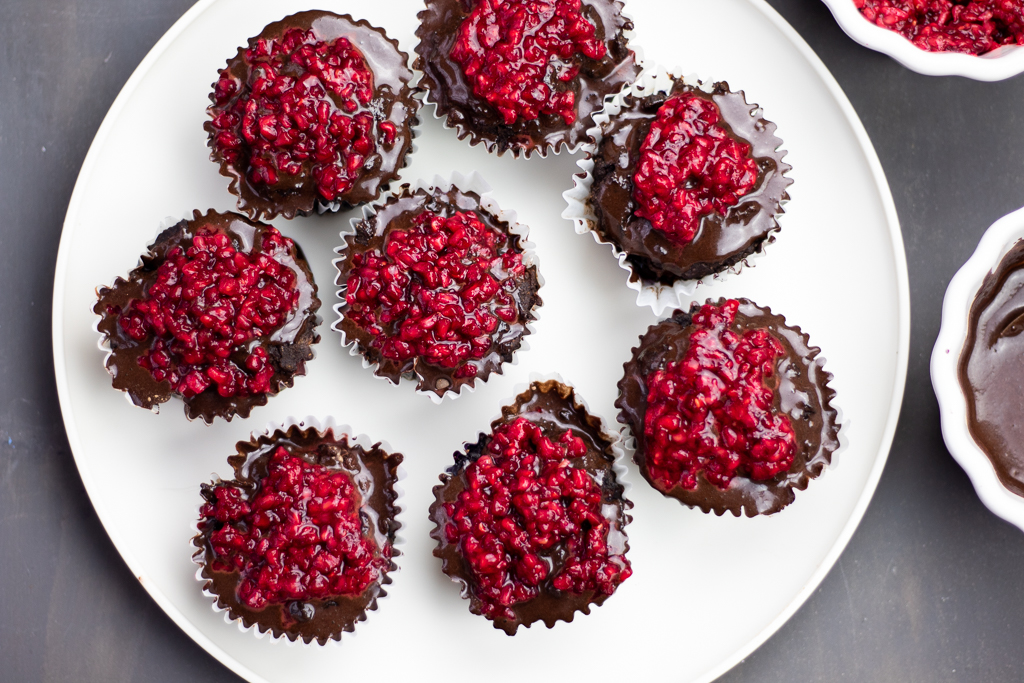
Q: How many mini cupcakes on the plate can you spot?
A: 8